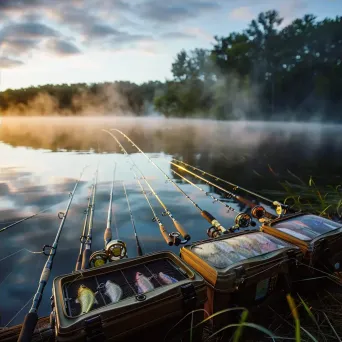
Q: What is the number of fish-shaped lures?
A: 4